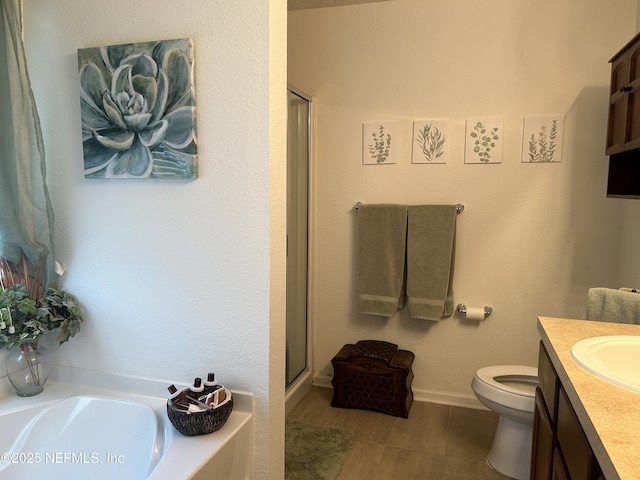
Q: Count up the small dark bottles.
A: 3